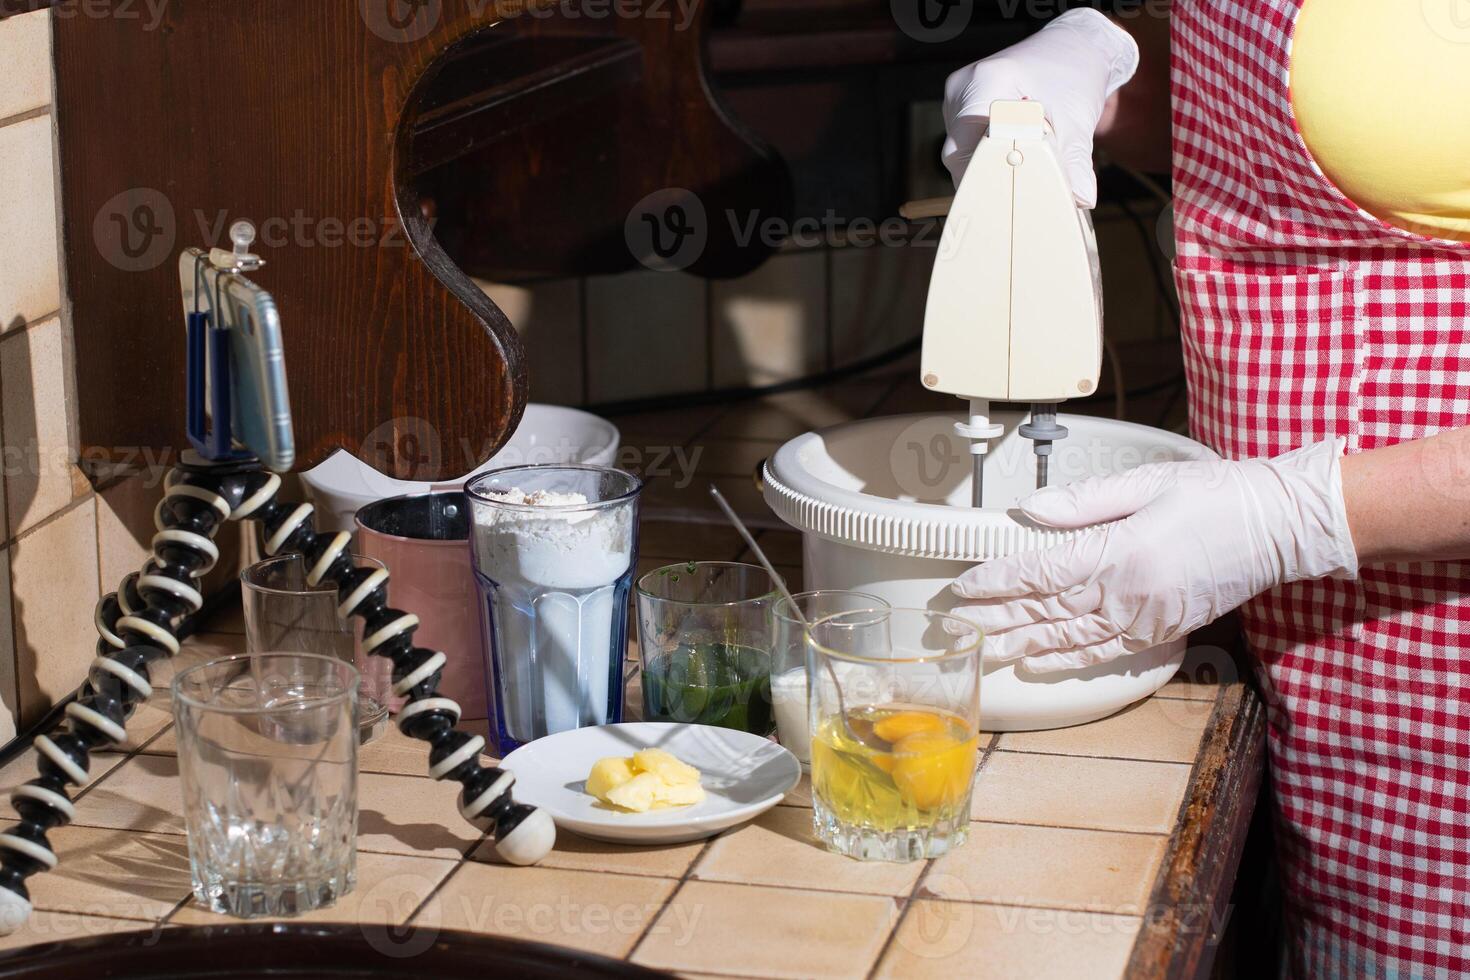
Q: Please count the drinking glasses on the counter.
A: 6